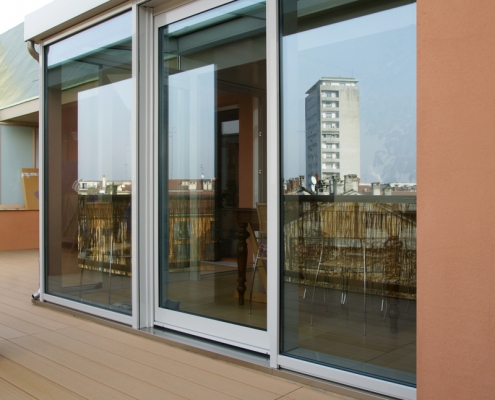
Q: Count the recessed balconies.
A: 9